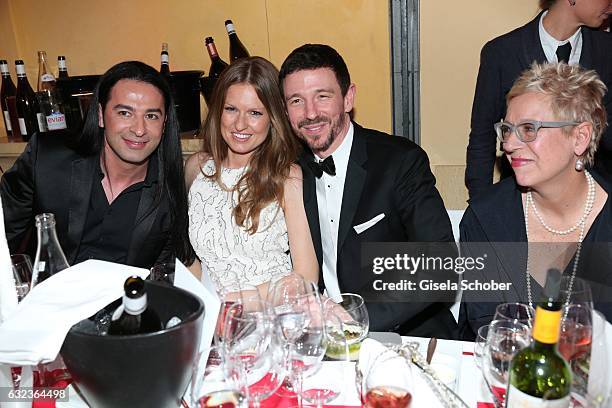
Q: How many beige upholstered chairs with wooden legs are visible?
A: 0